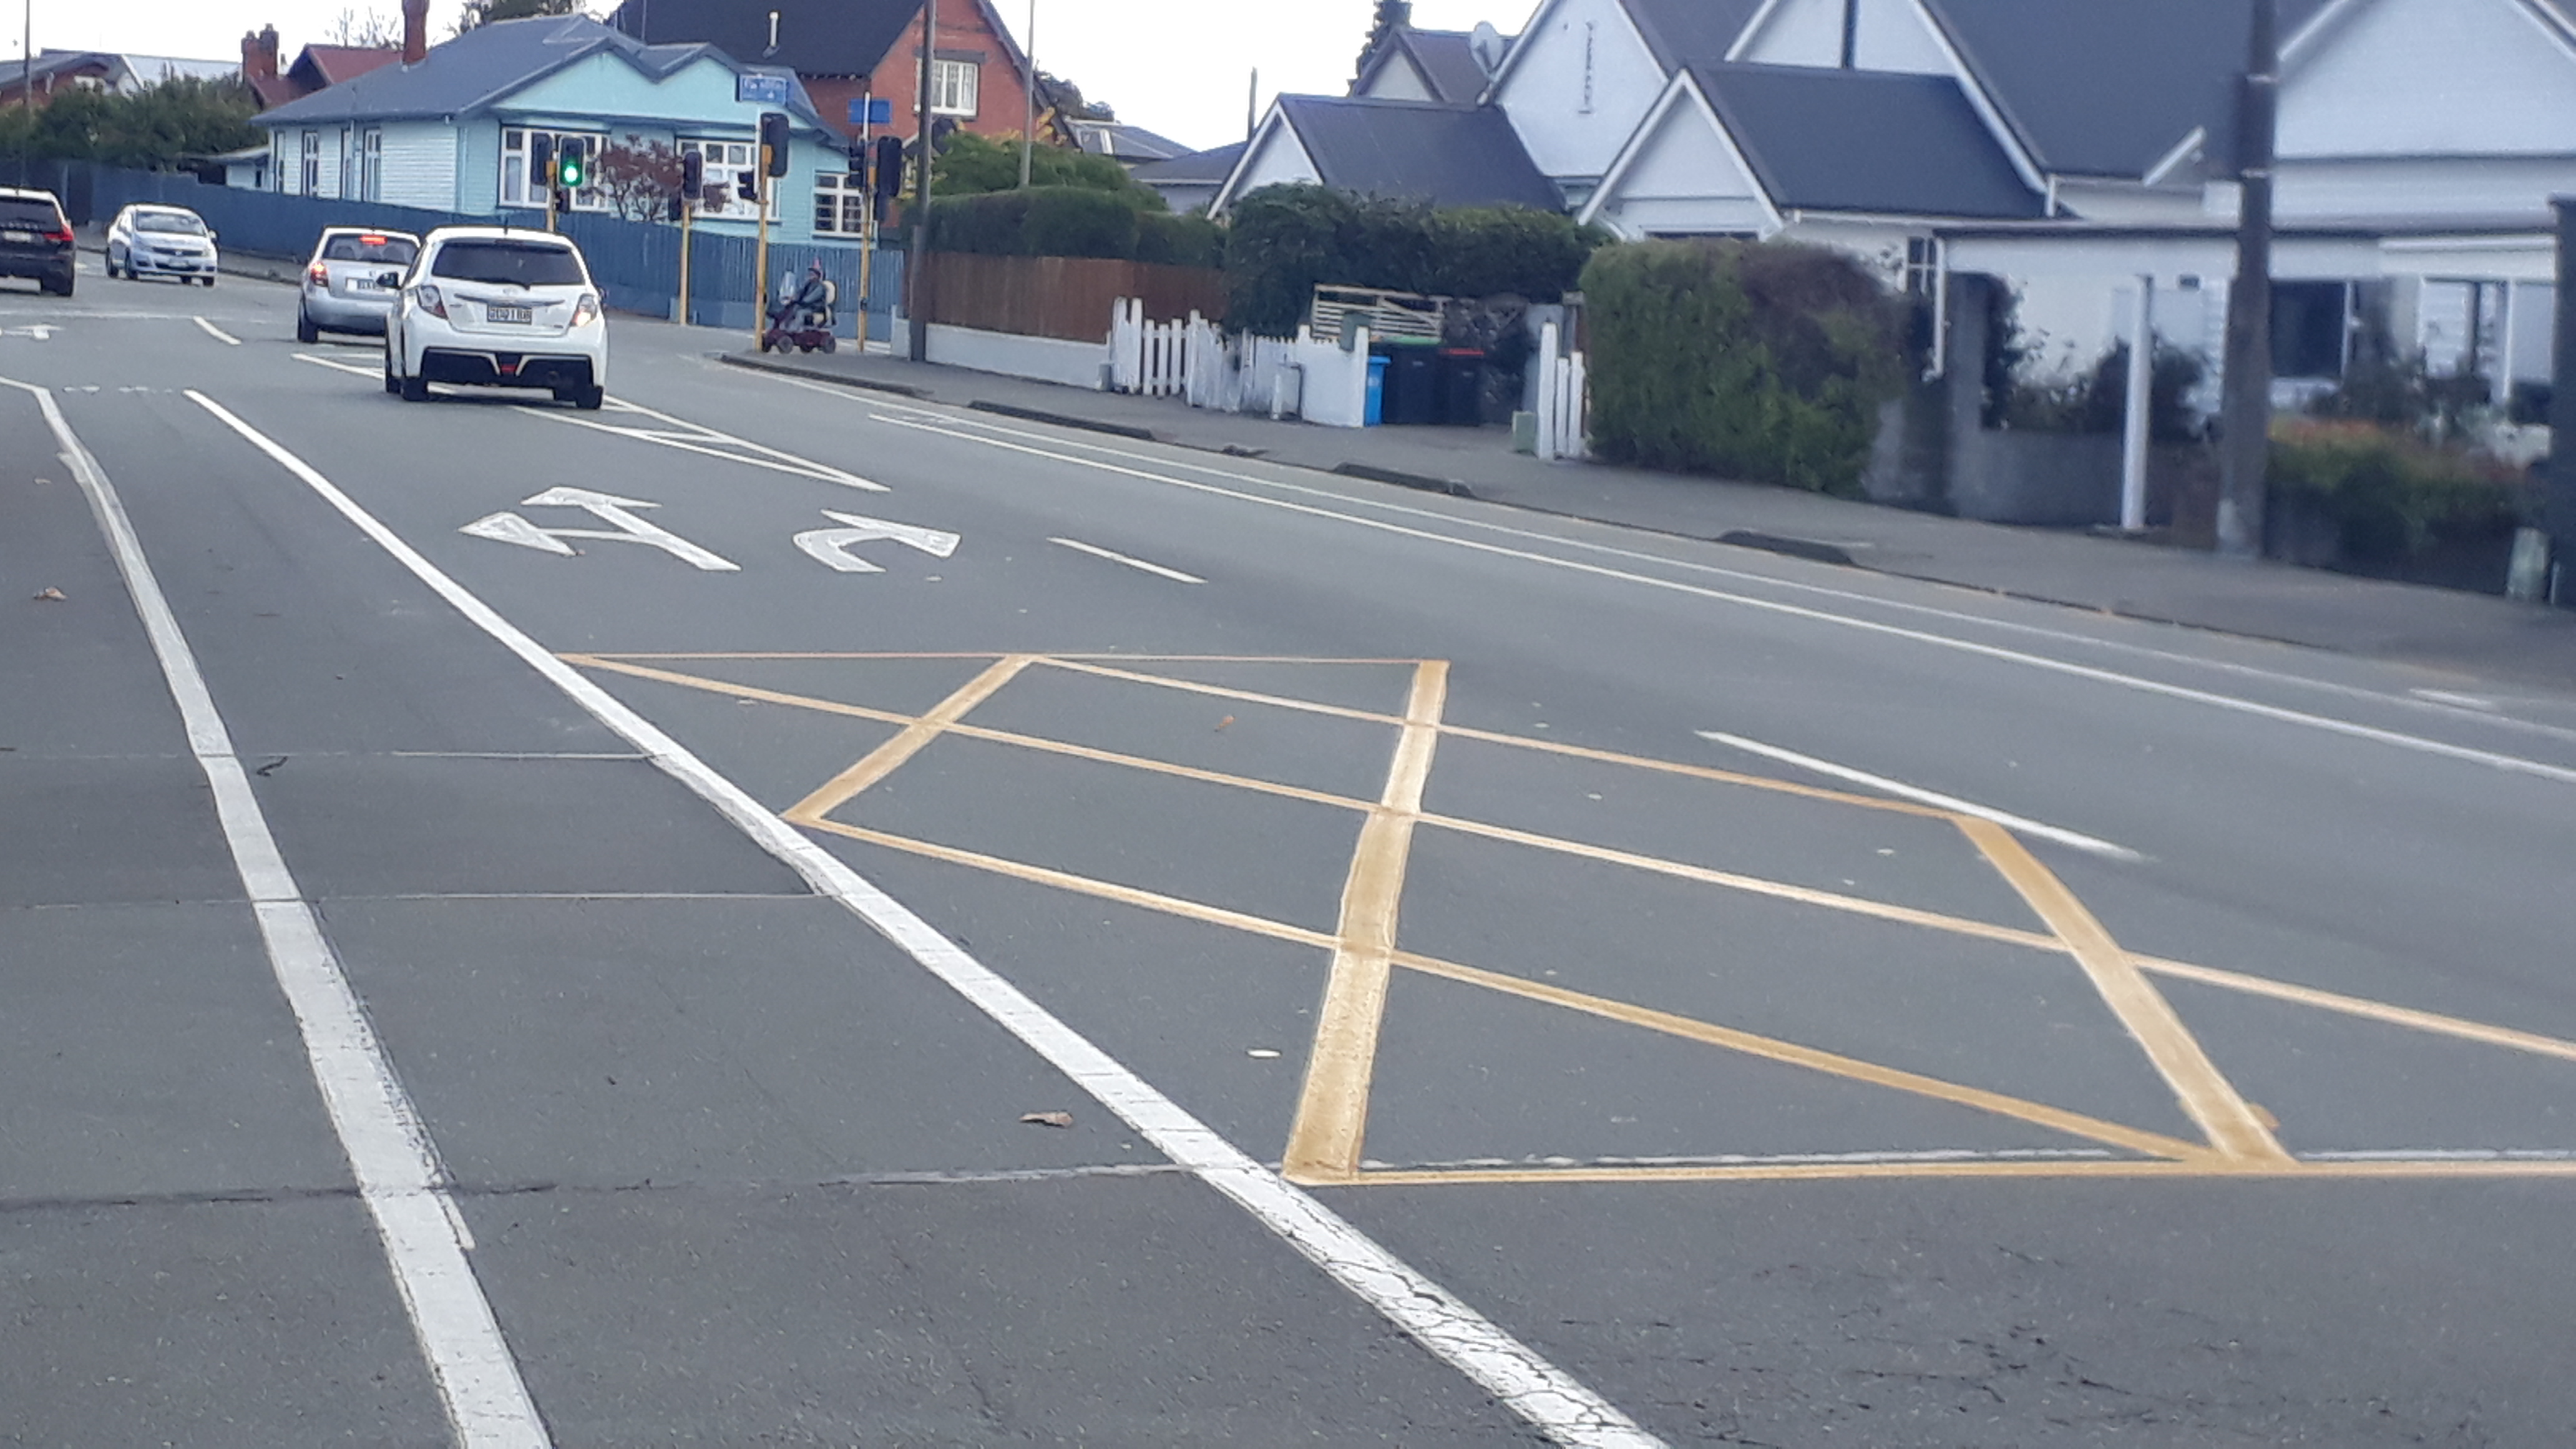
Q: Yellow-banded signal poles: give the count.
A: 4